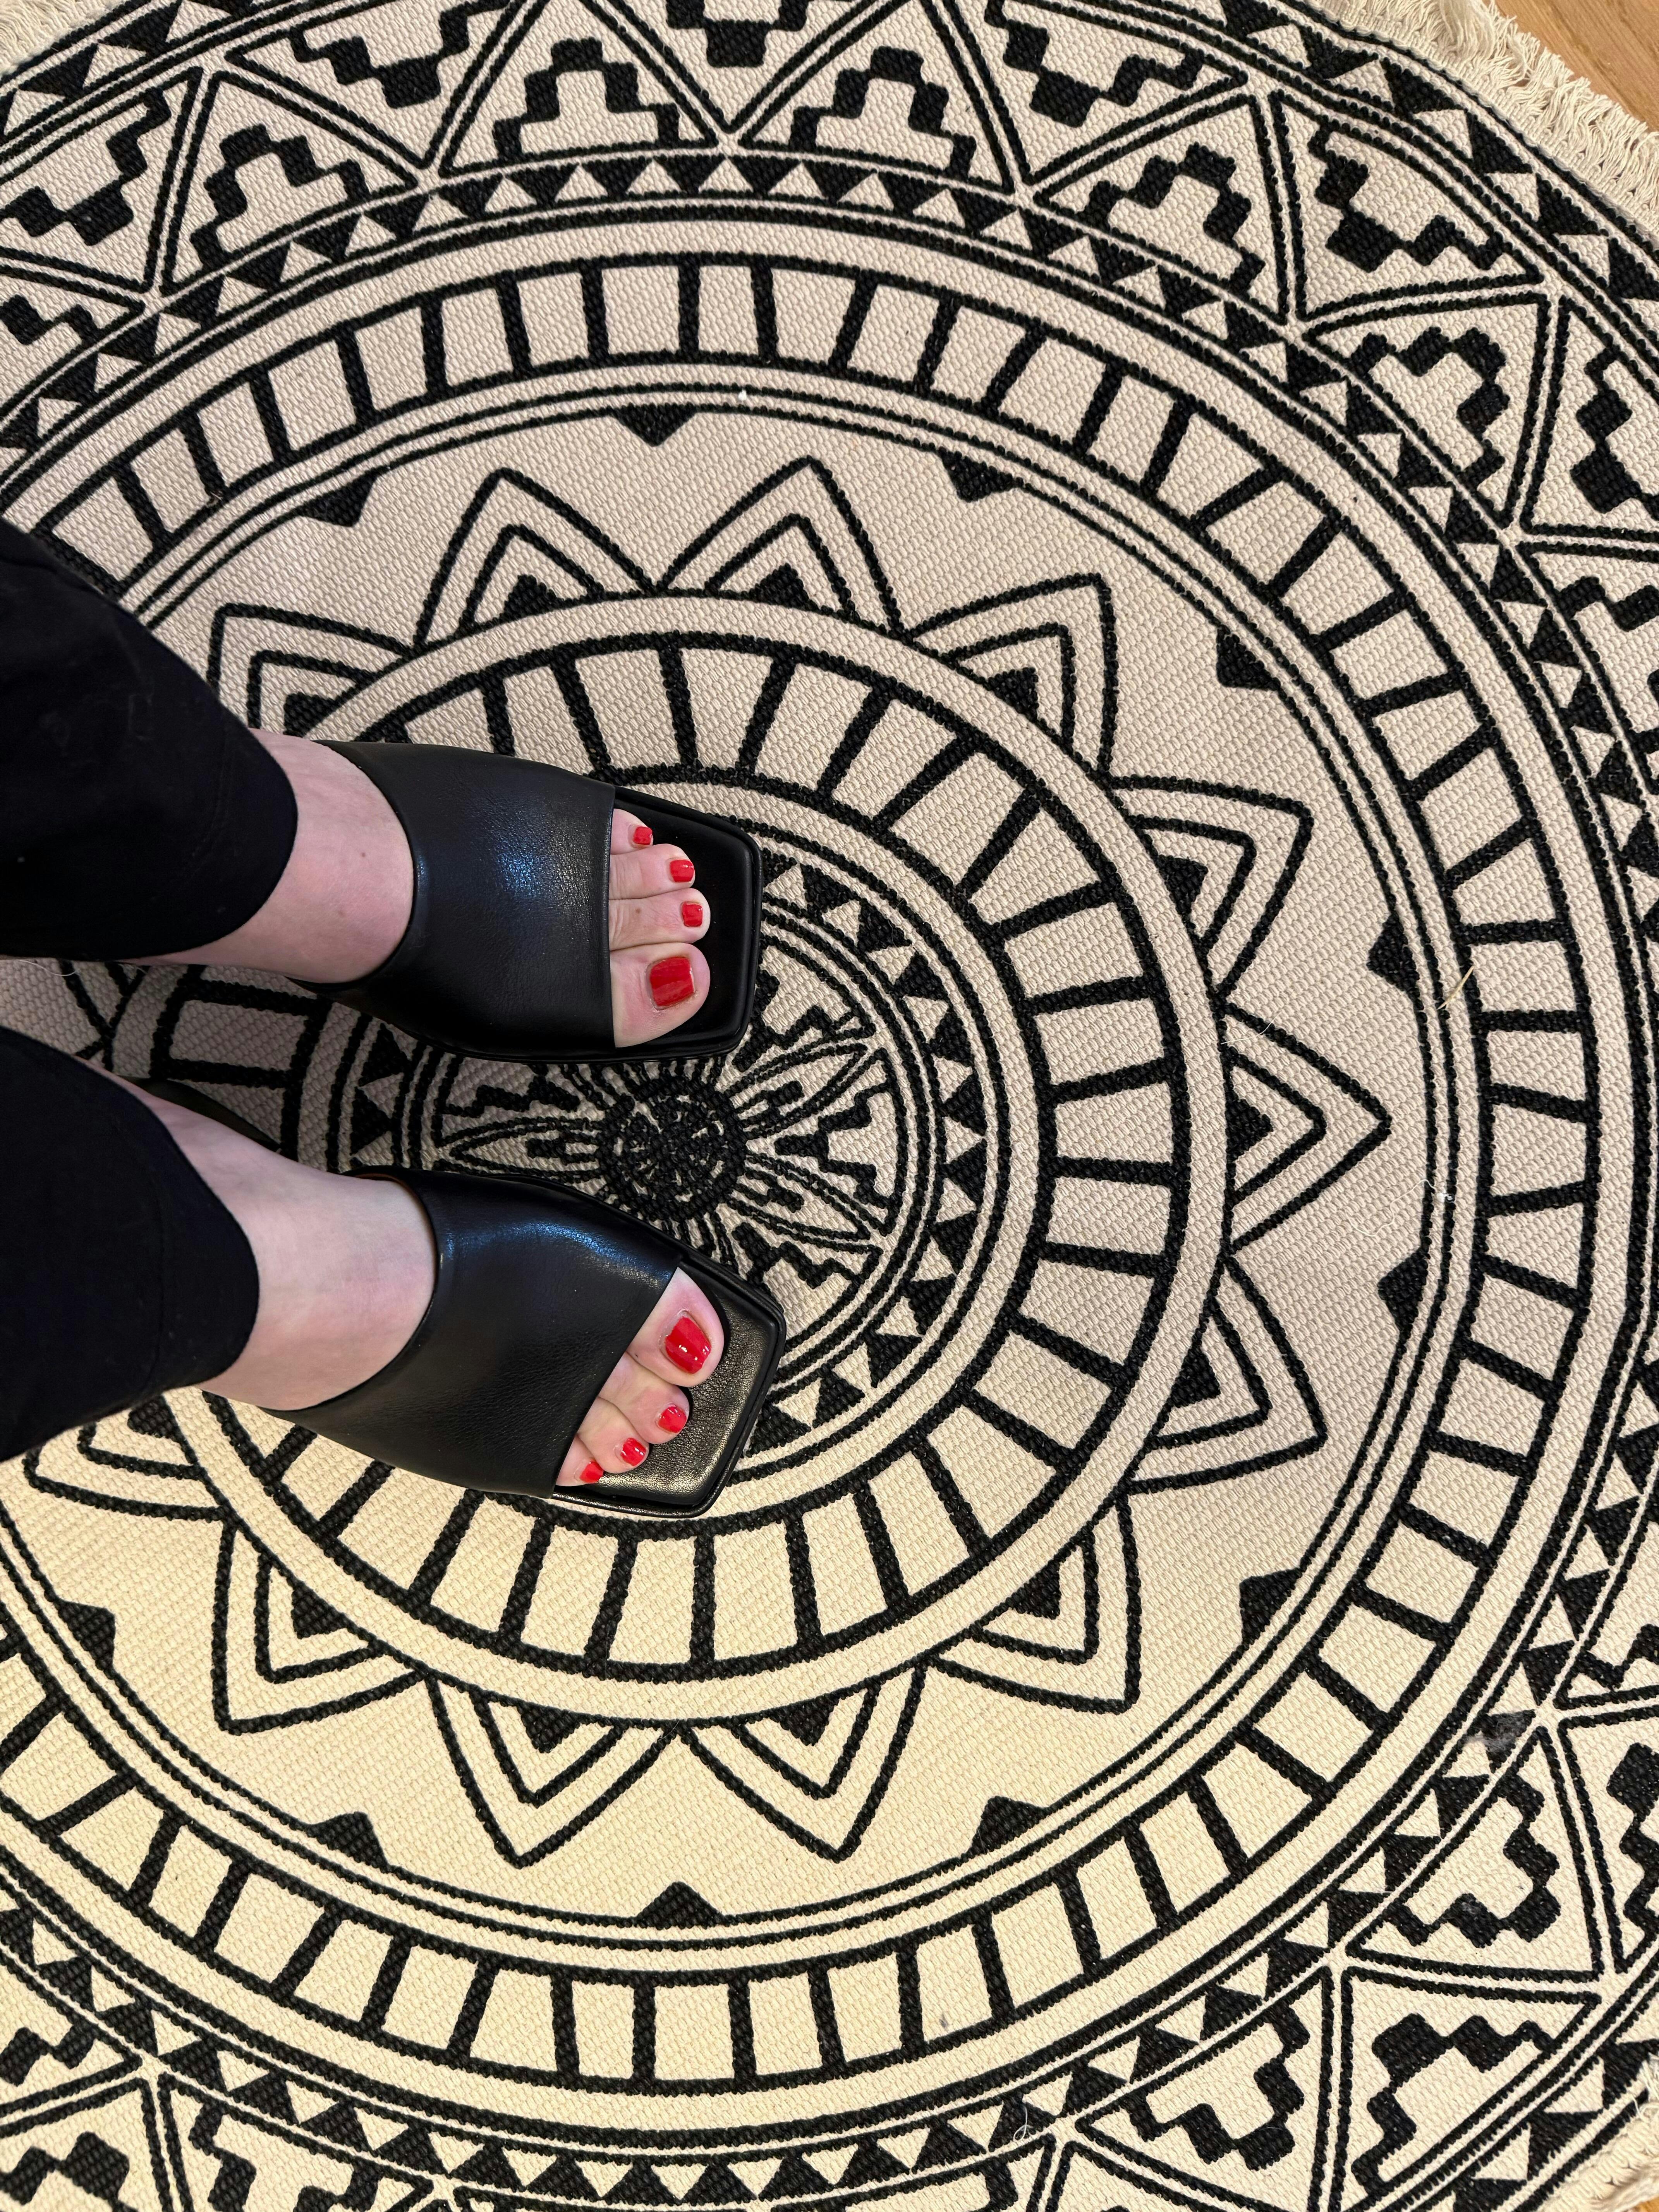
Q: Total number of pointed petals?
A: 12